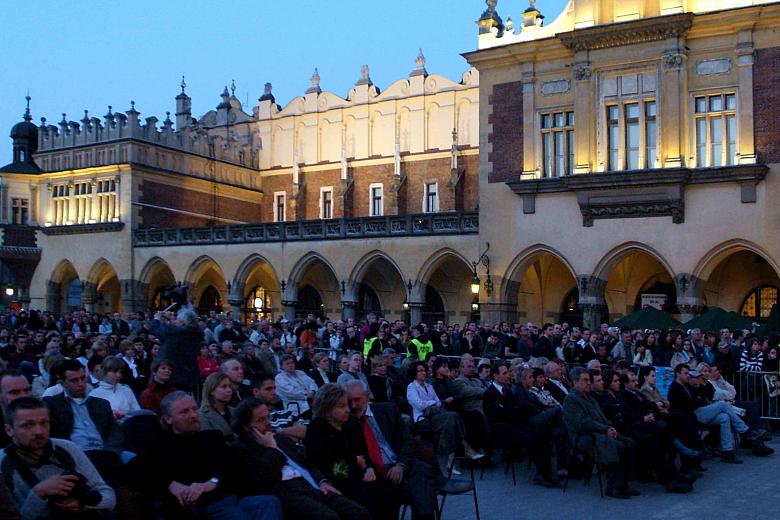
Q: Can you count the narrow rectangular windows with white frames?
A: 4